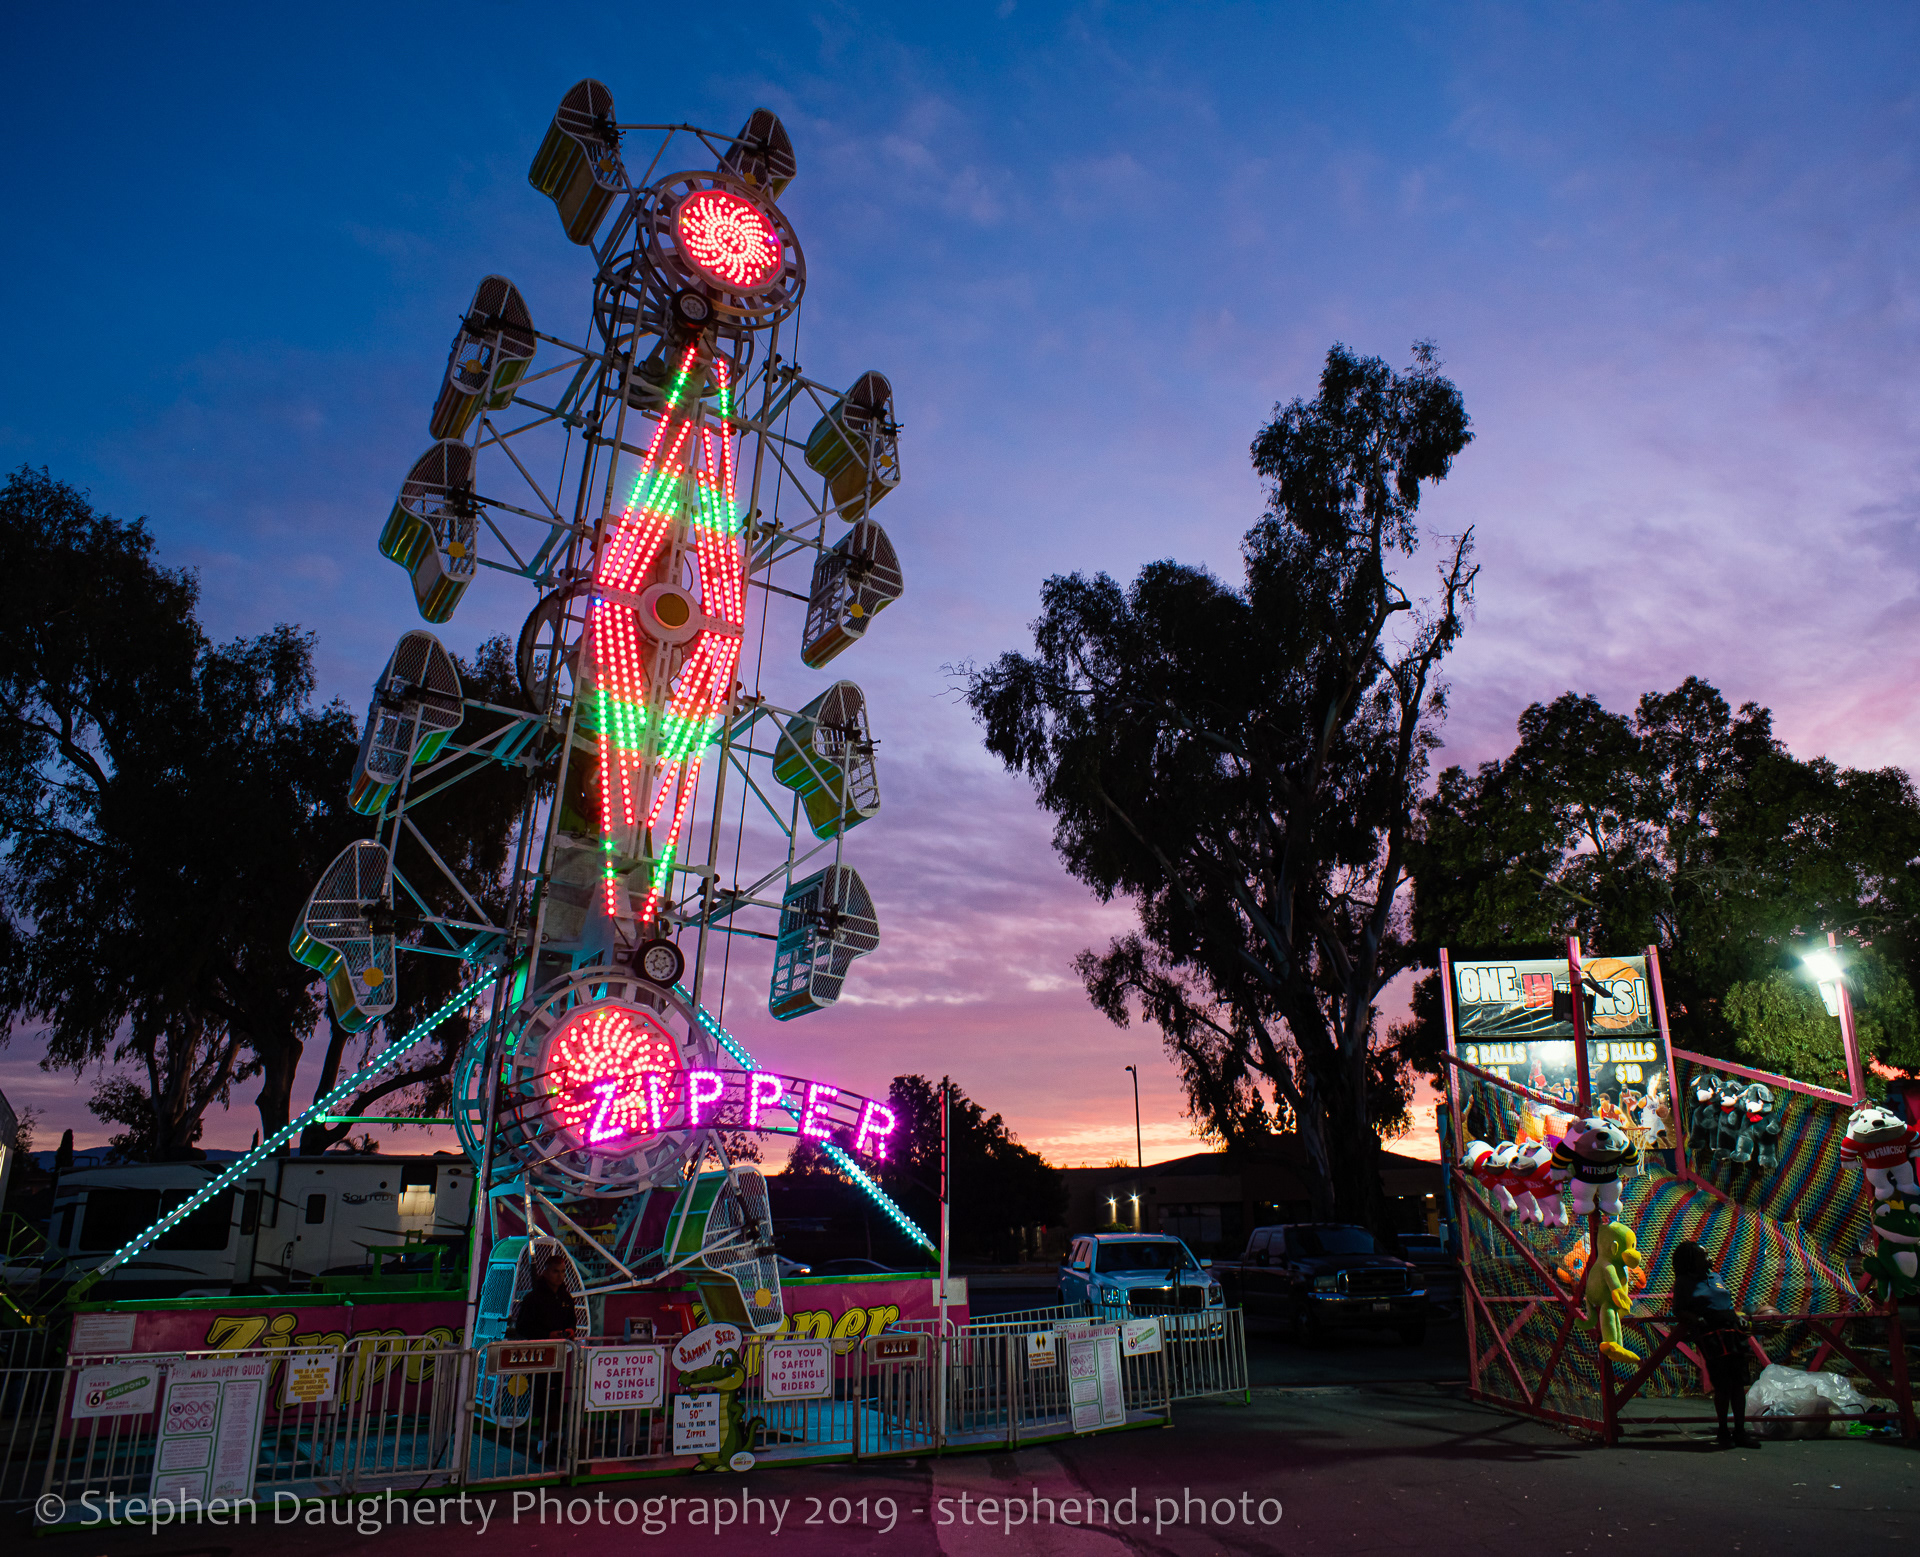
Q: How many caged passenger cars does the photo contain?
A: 12